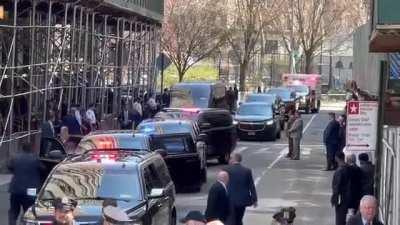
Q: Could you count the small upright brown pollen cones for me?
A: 0